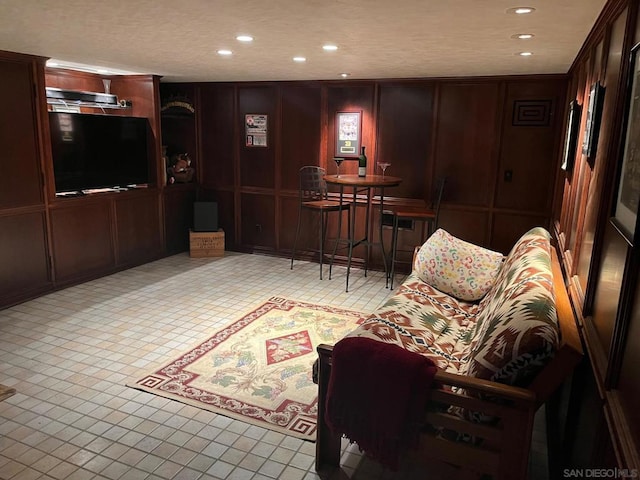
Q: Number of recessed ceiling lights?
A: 8